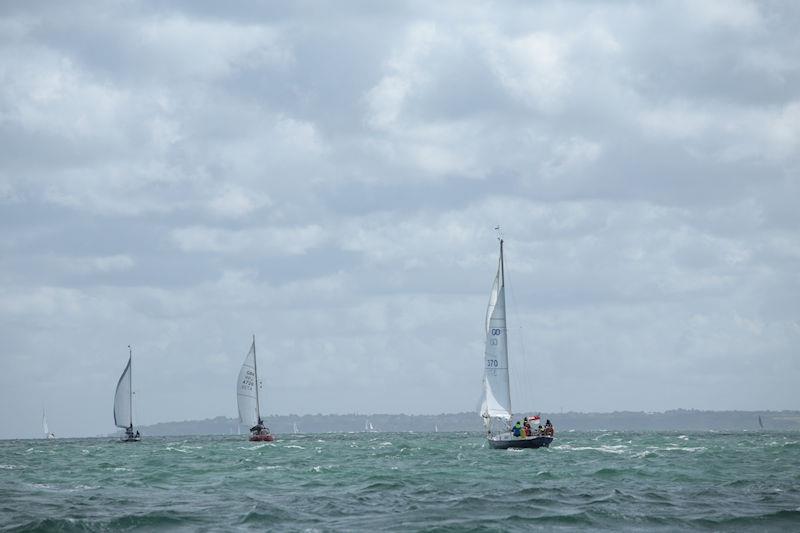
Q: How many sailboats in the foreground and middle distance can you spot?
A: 3